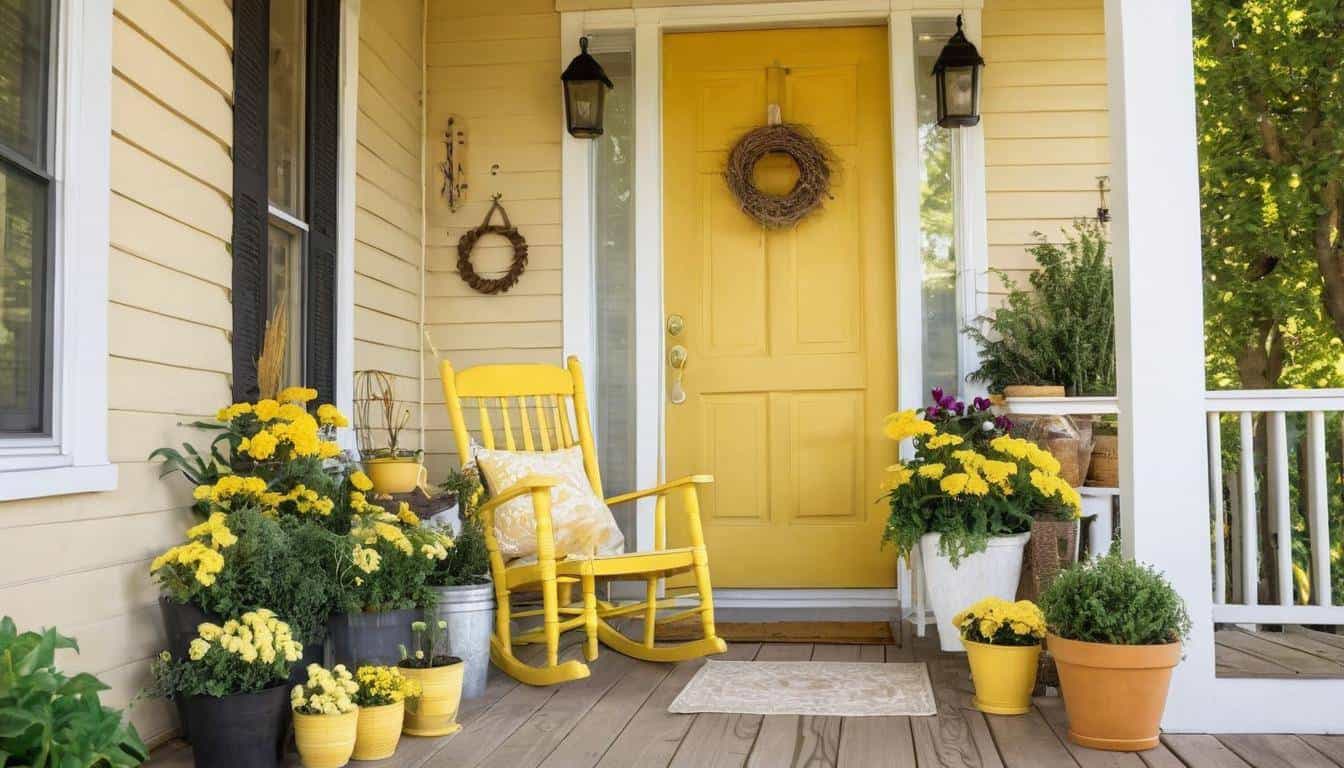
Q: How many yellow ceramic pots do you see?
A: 5